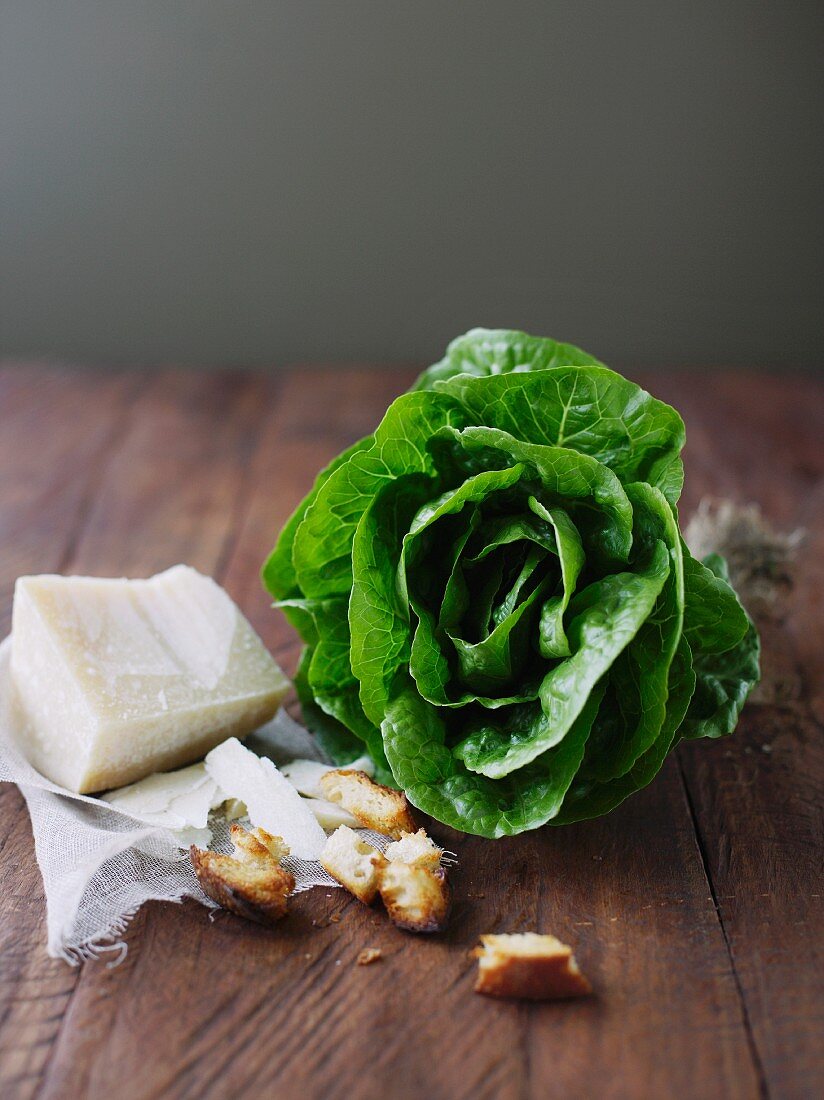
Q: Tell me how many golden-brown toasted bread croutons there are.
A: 6